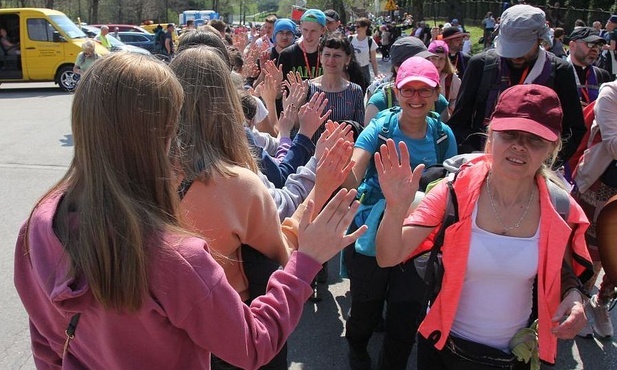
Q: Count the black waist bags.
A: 1